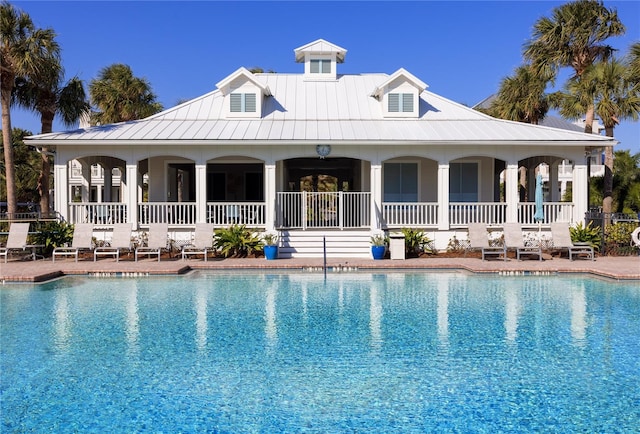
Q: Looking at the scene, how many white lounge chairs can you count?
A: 8